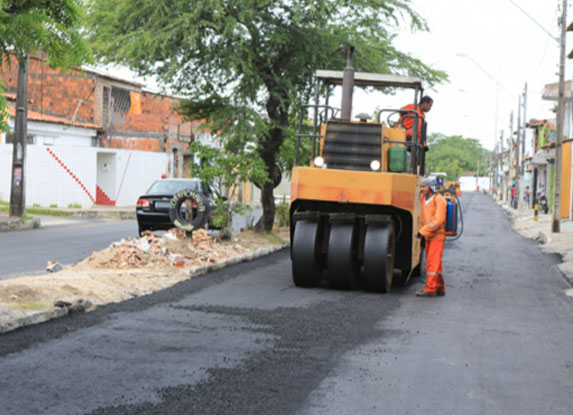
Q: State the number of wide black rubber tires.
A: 3